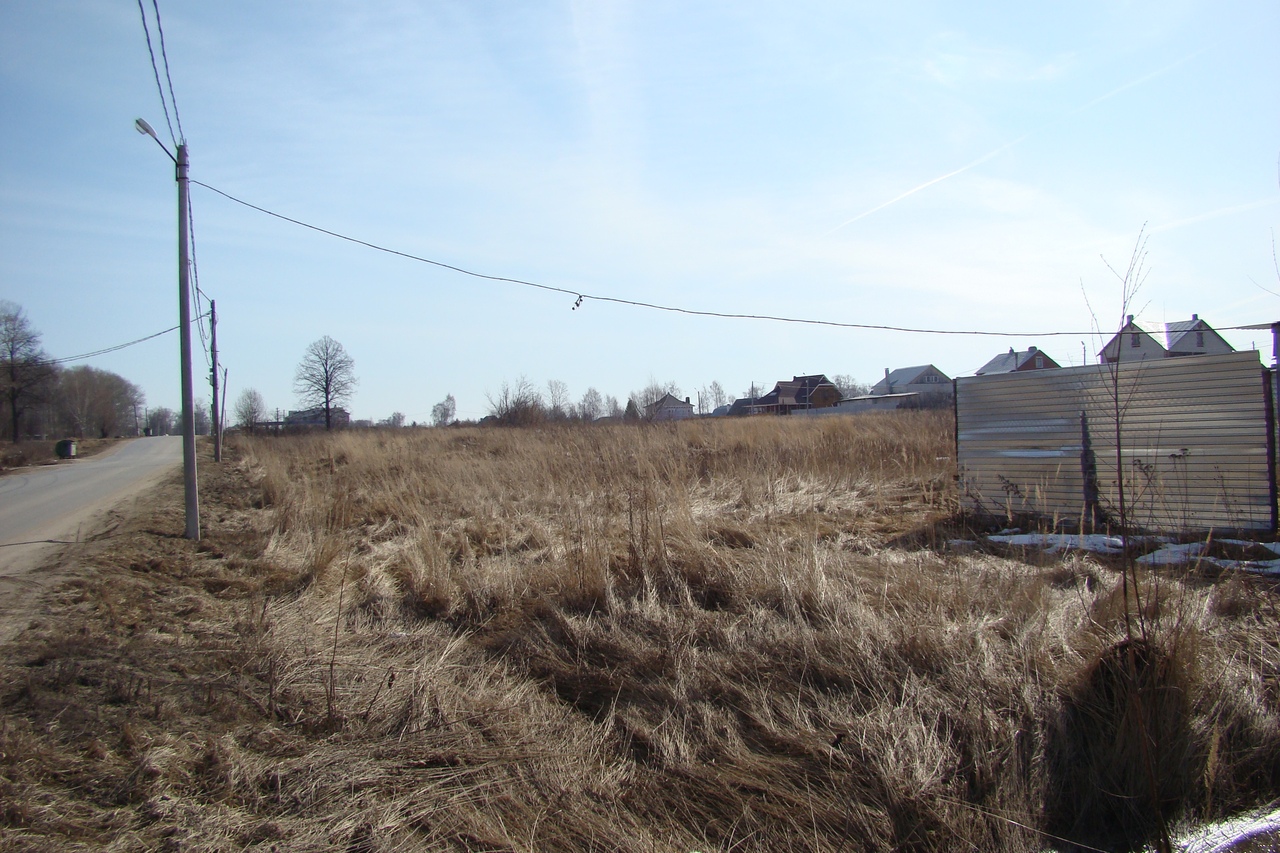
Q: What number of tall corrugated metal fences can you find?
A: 1